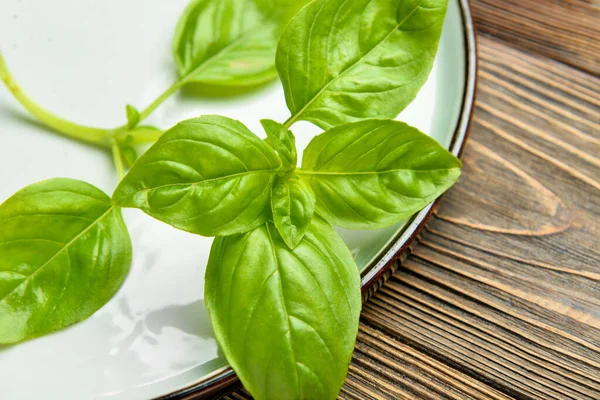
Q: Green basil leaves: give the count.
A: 8